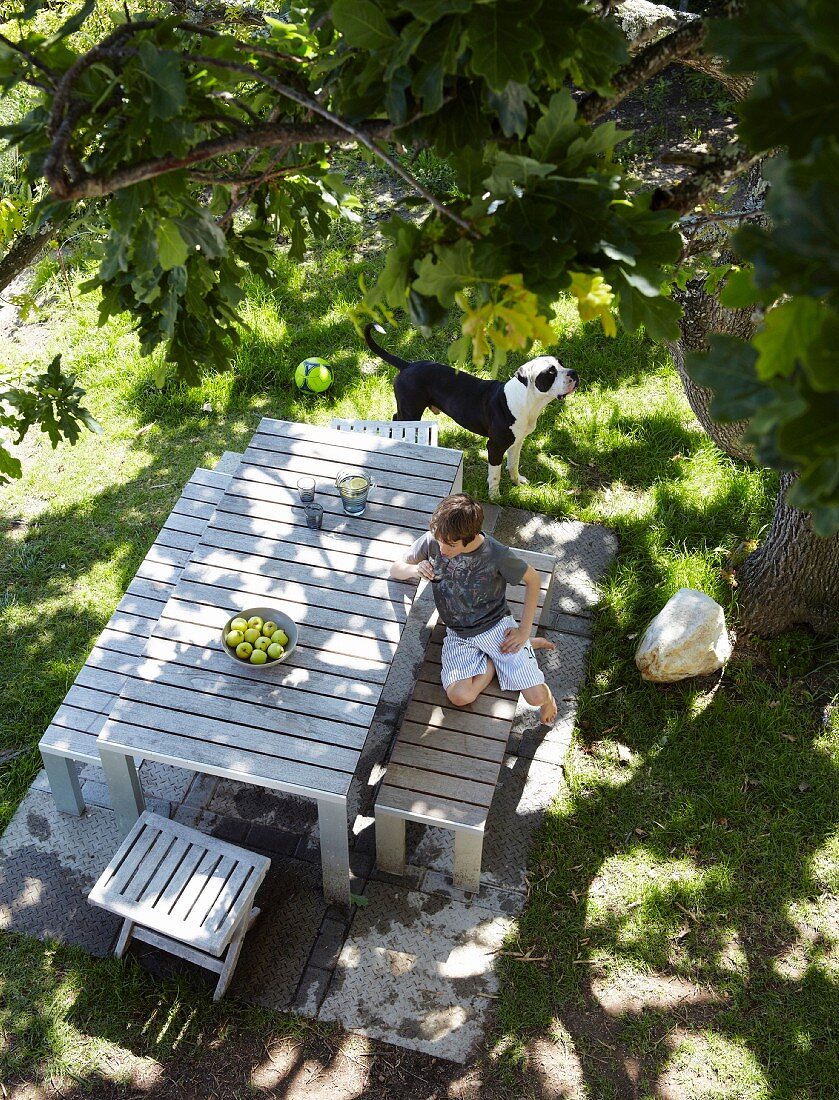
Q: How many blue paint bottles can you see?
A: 0